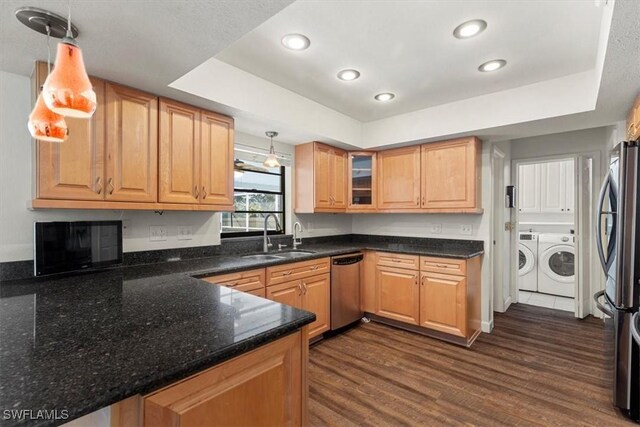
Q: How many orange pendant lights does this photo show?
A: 2